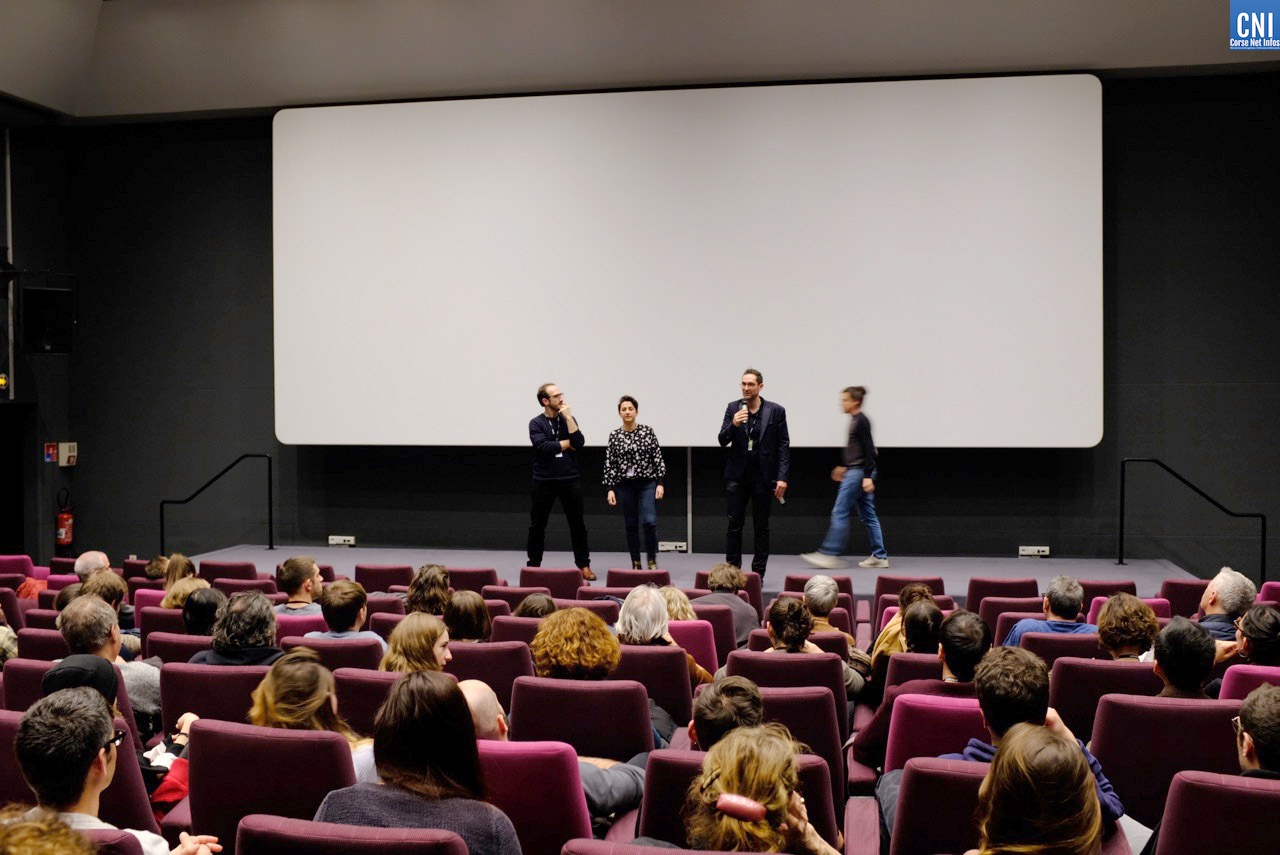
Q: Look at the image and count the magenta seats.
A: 11